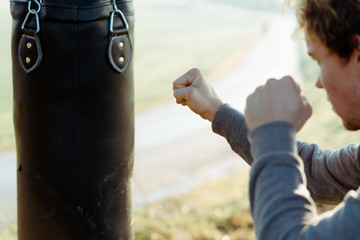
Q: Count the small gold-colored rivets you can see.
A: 4